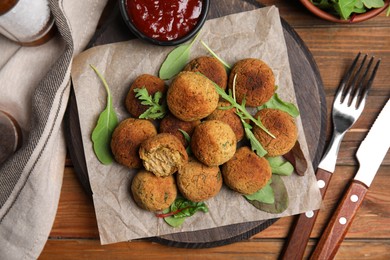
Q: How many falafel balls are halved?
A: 1